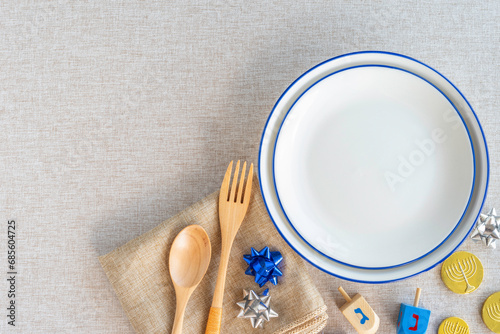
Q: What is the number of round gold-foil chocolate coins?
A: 3